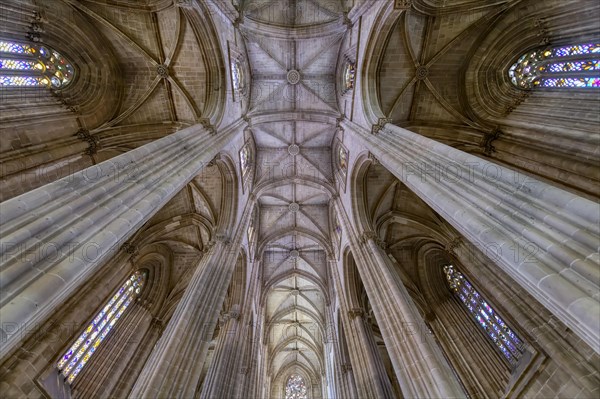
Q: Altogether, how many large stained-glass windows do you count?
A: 4